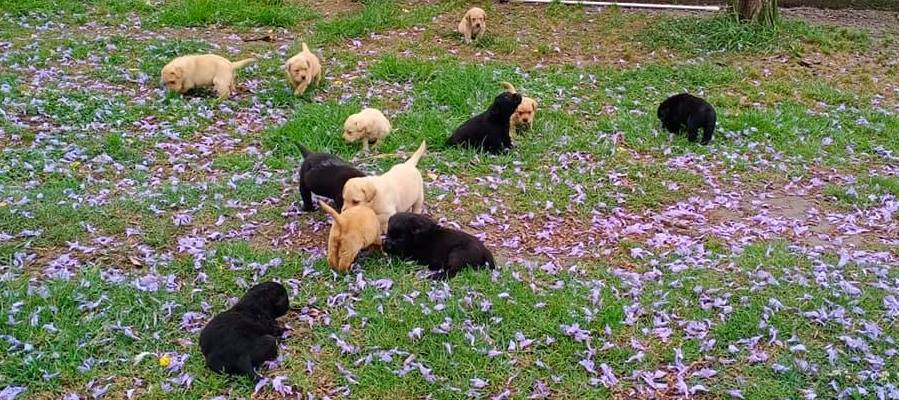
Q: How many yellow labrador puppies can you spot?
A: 7